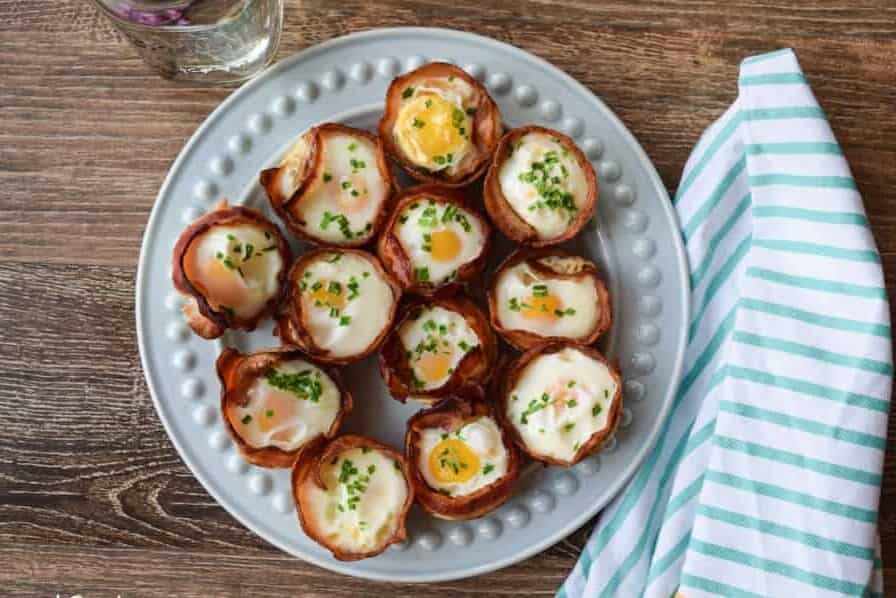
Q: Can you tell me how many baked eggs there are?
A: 12